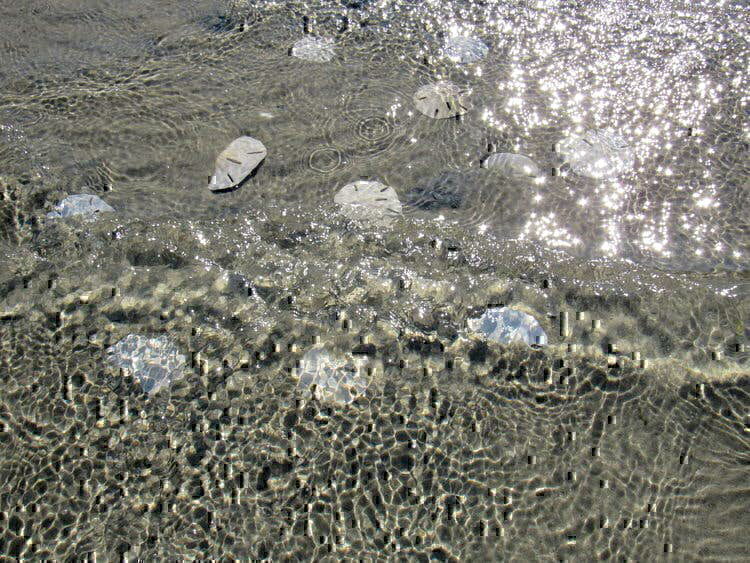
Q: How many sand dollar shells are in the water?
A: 11